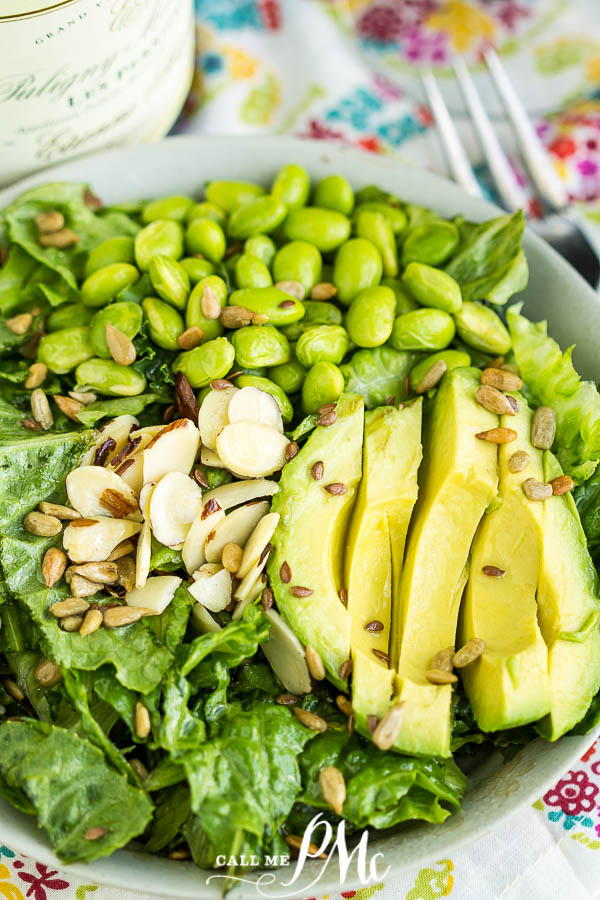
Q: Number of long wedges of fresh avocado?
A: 5